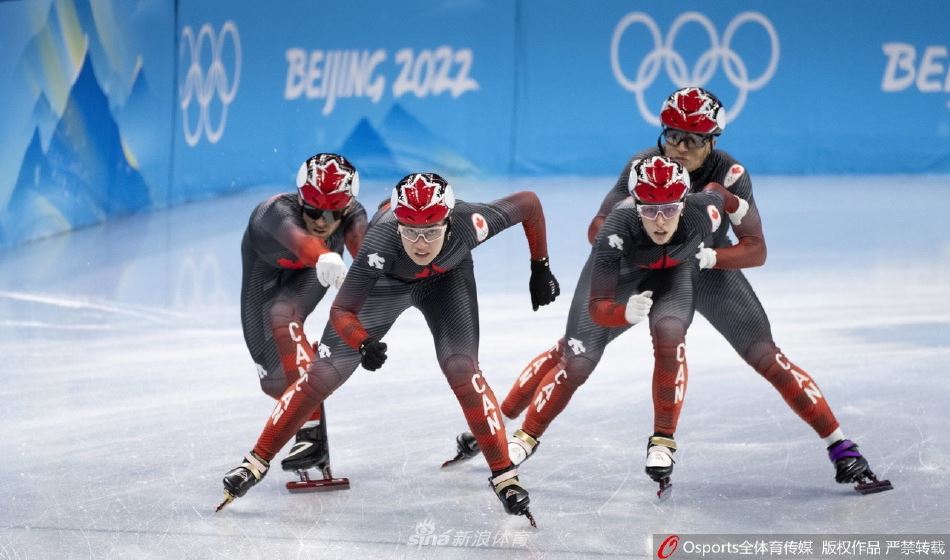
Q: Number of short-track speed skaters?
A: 4